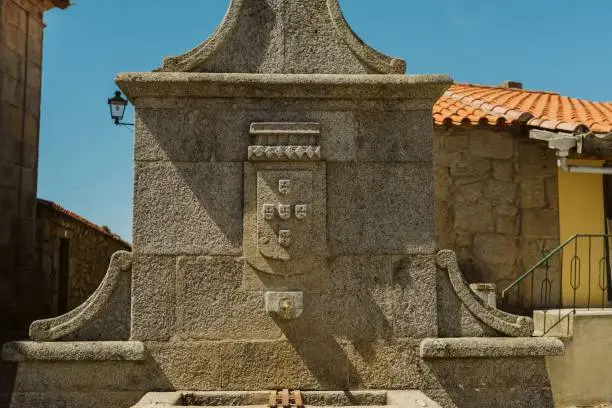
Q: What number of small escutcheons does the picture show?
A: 5